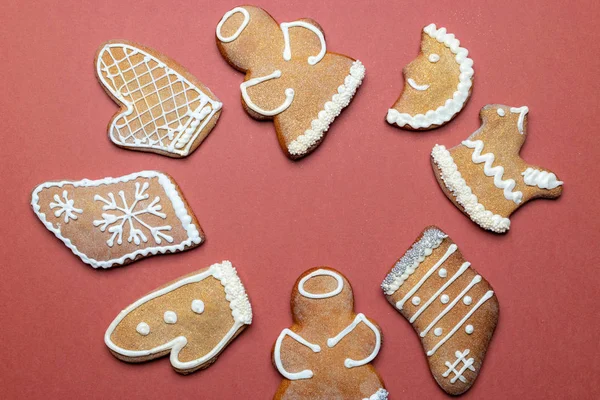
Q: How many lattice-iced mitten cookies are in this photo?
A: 1